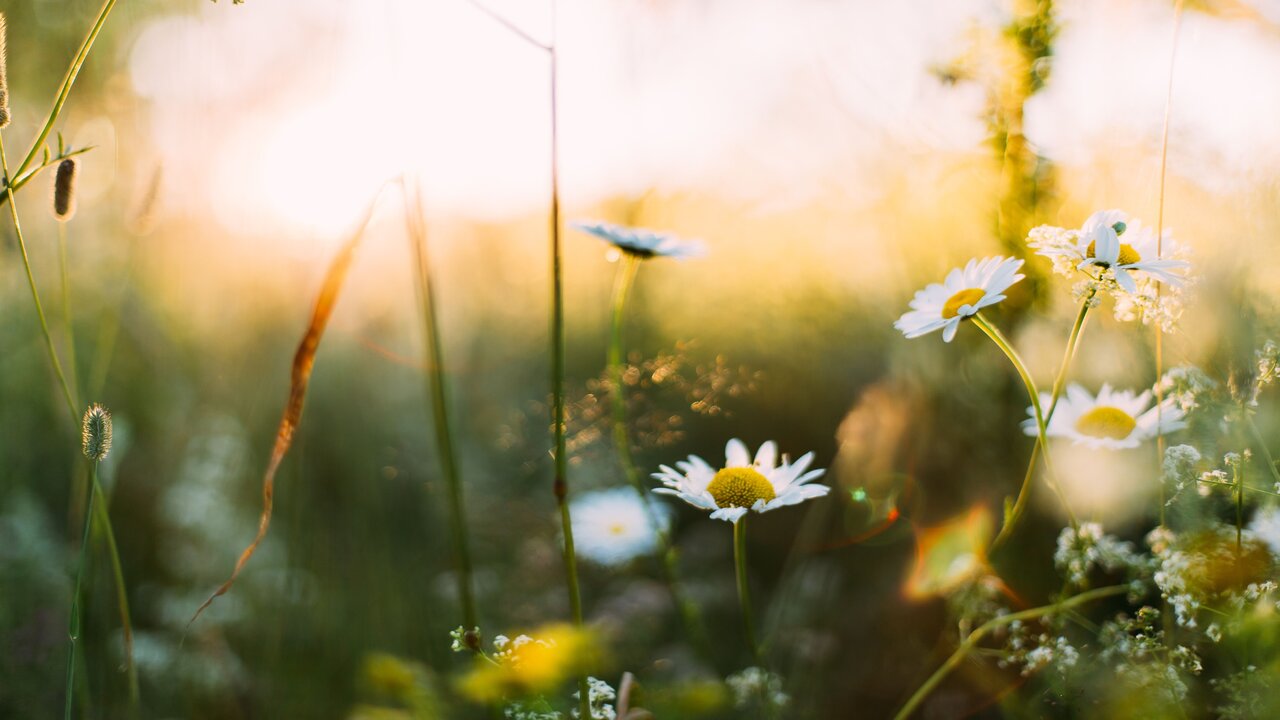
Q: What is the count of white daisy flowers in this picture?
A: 6